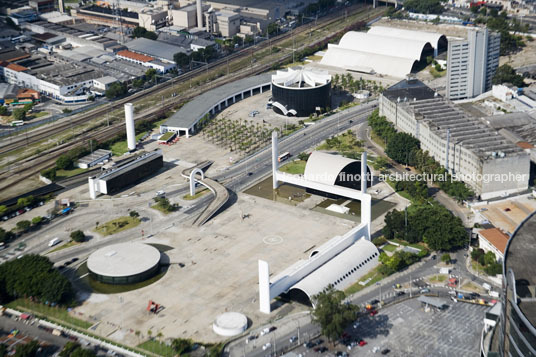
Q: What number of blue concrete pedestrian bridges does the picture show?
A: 0